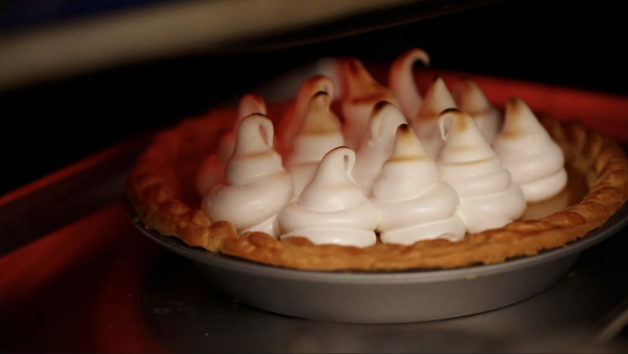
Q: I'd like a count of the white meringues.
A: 13